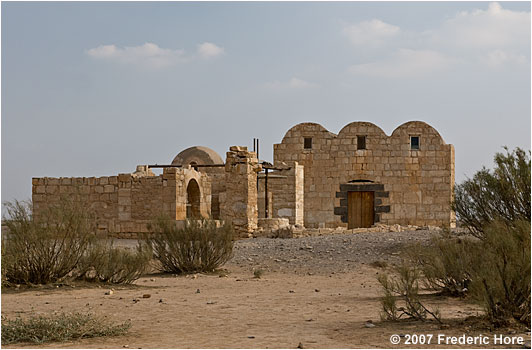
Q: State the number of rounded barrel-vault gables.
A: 3